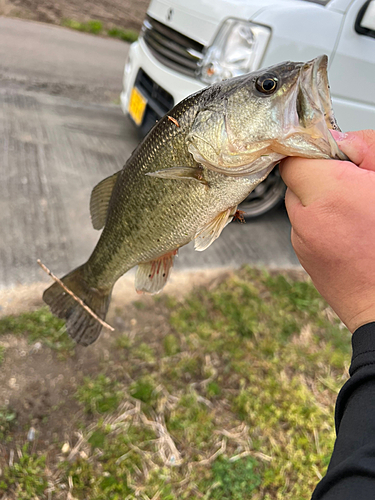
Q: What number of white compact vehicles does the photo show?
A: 1